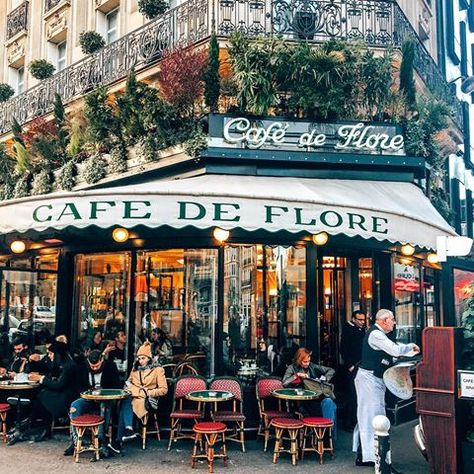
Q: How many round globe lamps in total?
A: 6